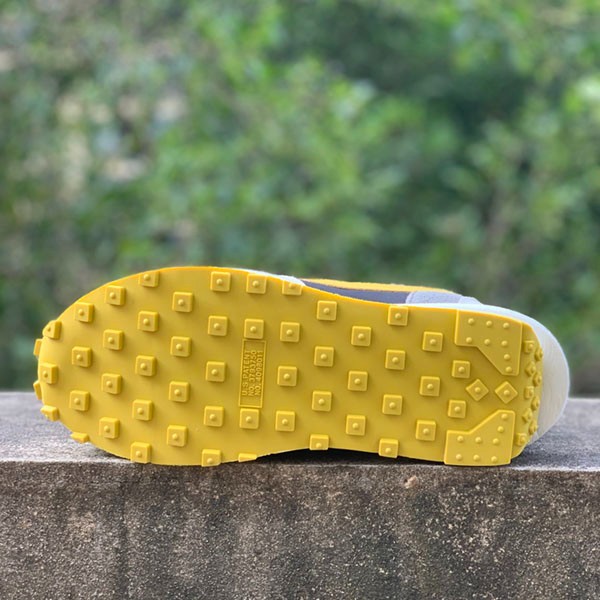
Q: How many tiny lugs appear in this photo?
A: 9